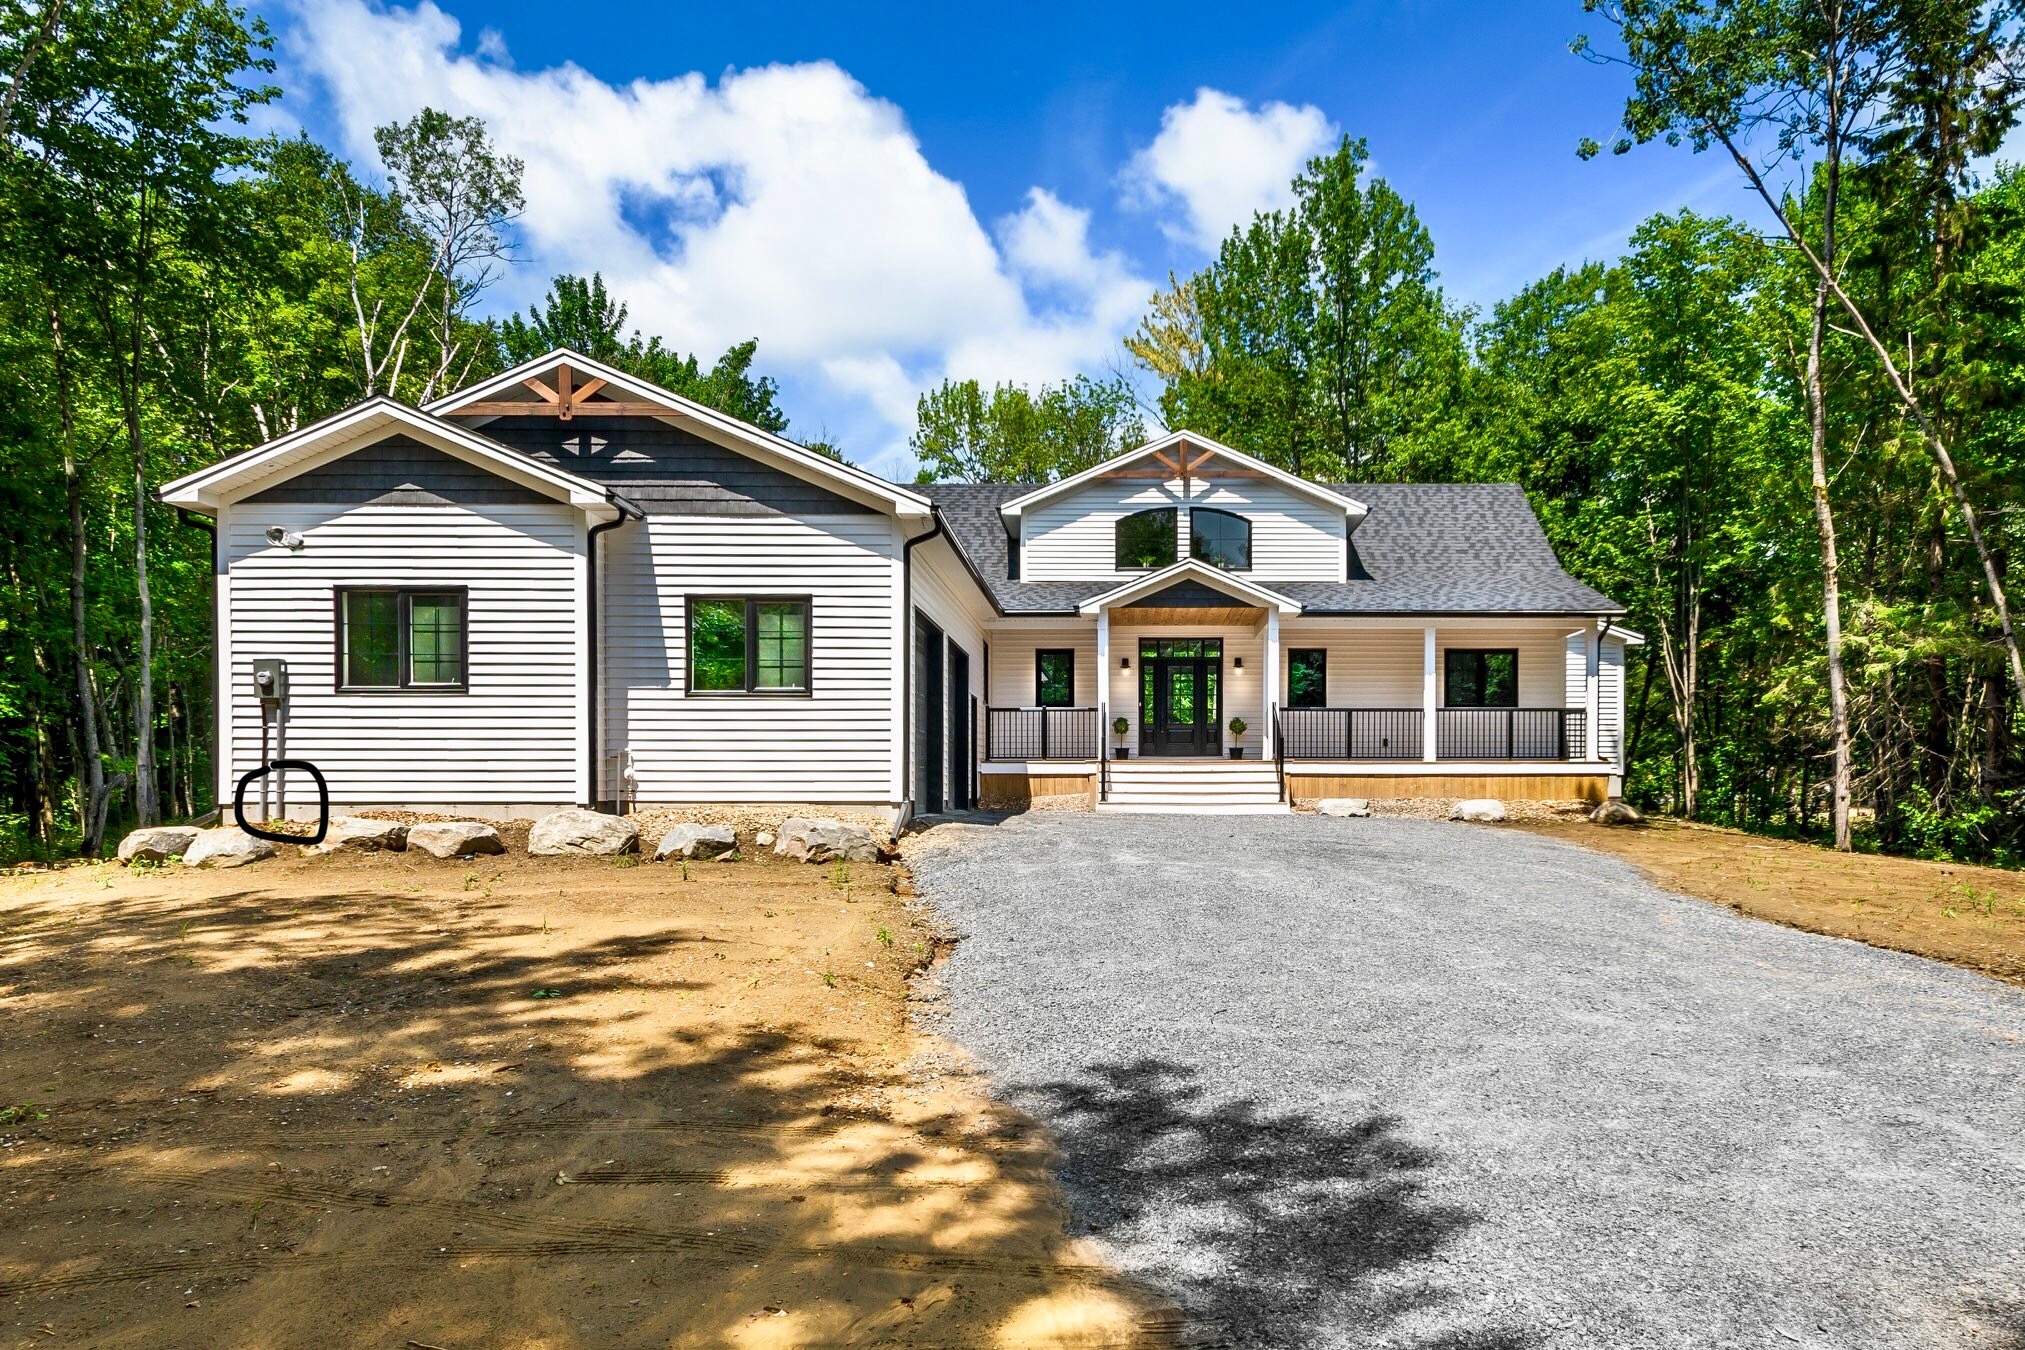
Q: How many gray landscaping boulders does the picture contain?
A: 10